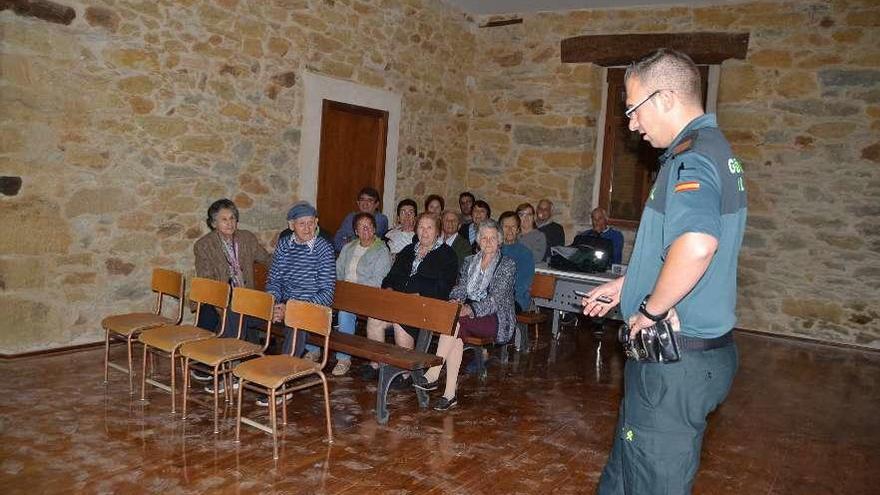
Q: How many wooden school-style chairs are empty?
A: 4